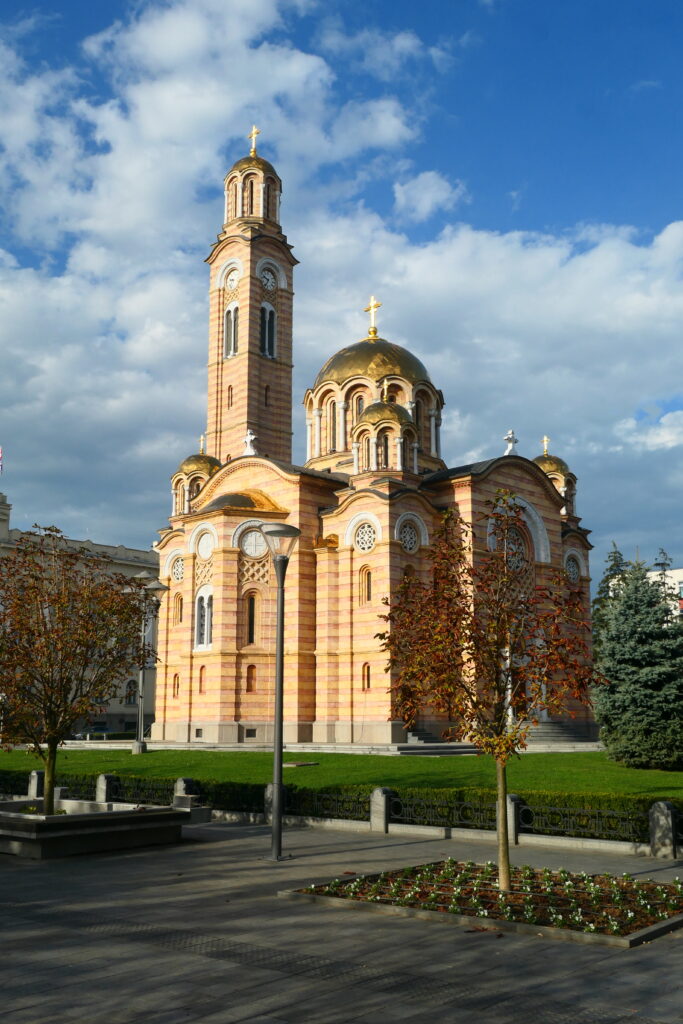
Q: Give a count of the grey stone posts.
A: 7